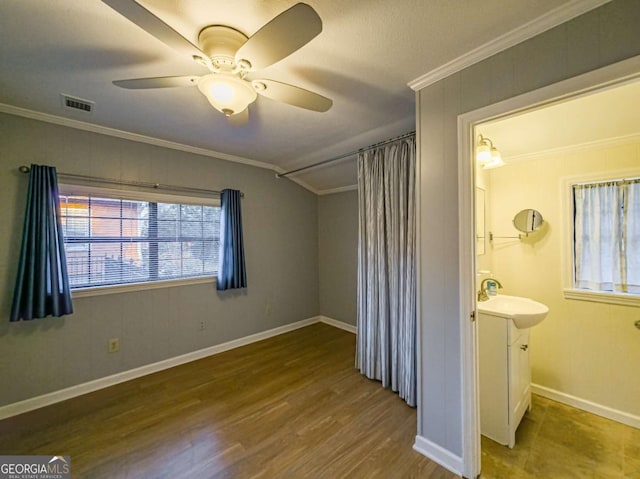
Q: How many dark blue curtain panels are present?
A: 2